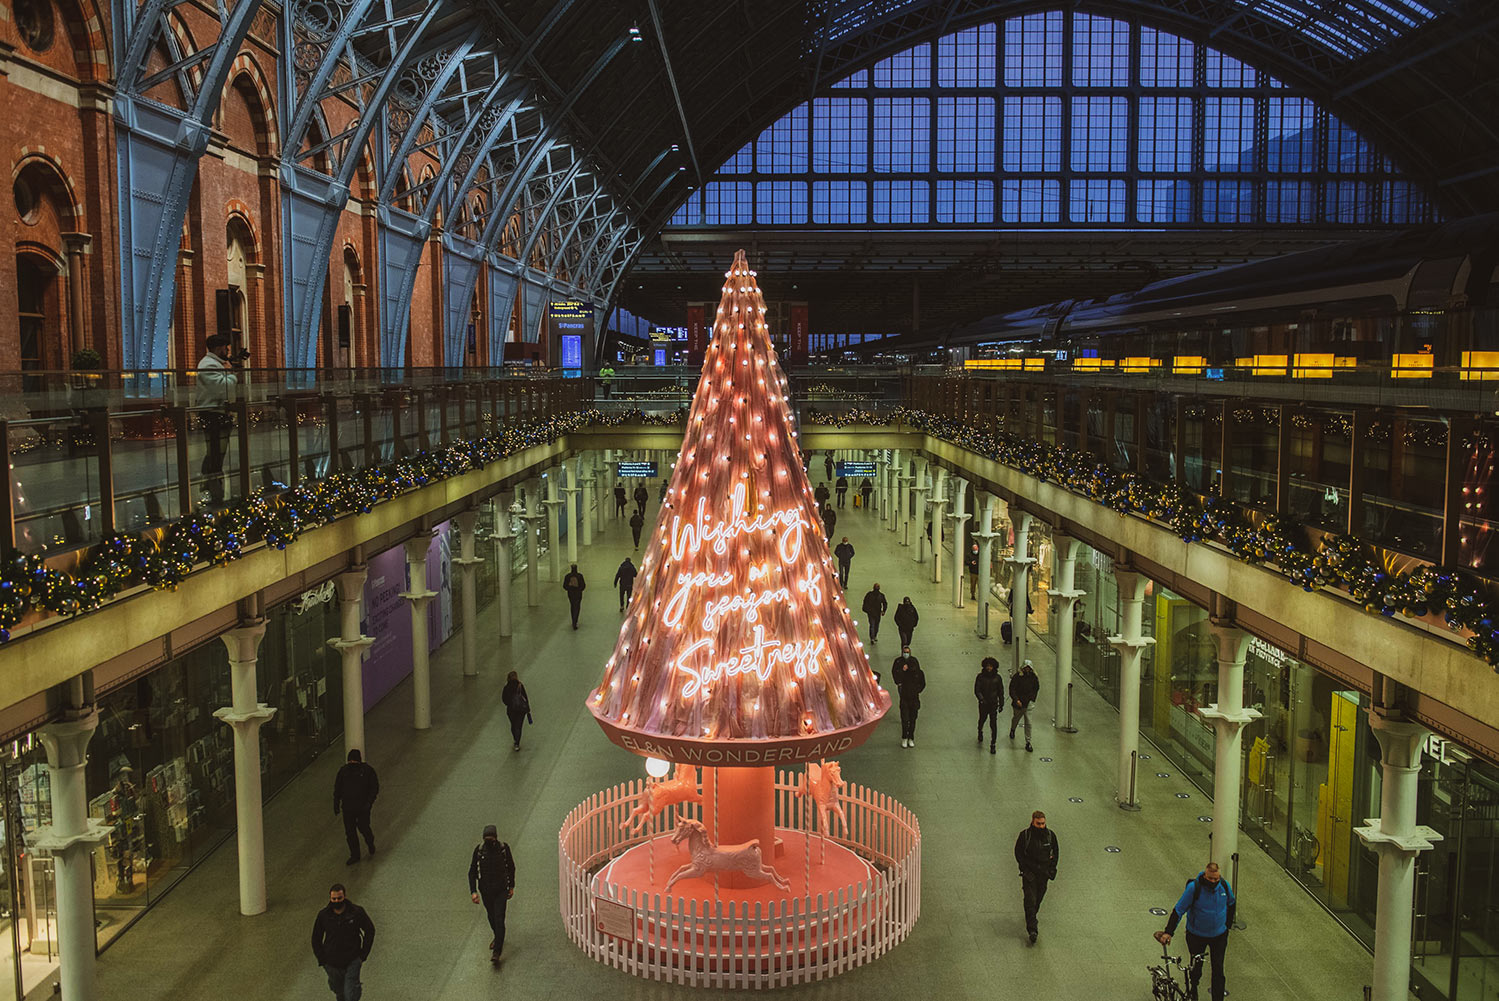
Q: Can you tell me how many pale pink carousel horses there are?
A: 3